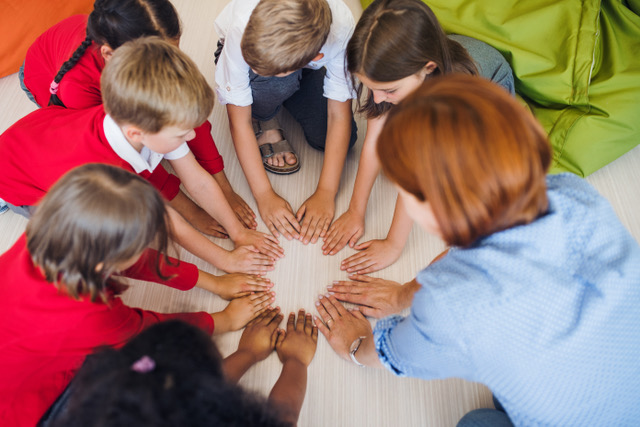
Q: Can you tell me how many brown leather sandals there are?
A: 1